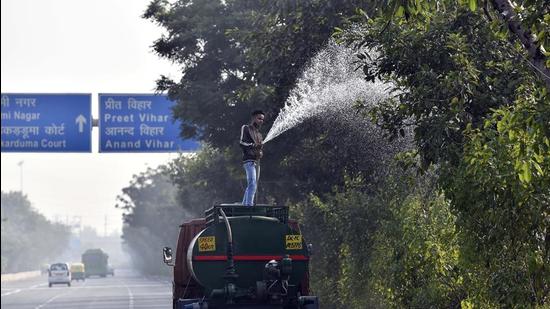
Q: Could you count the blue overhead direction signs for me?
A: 2